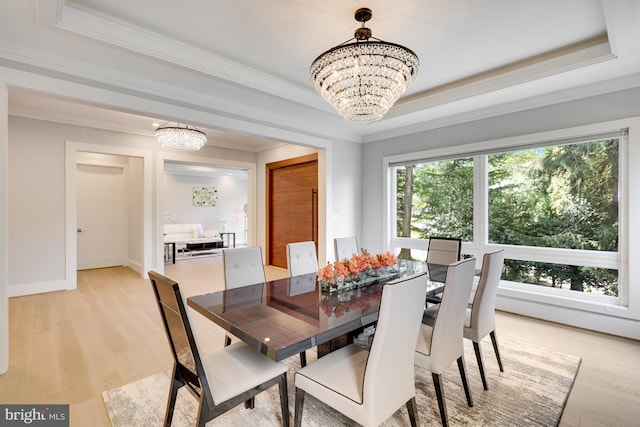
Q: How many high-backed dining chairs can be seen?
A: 8